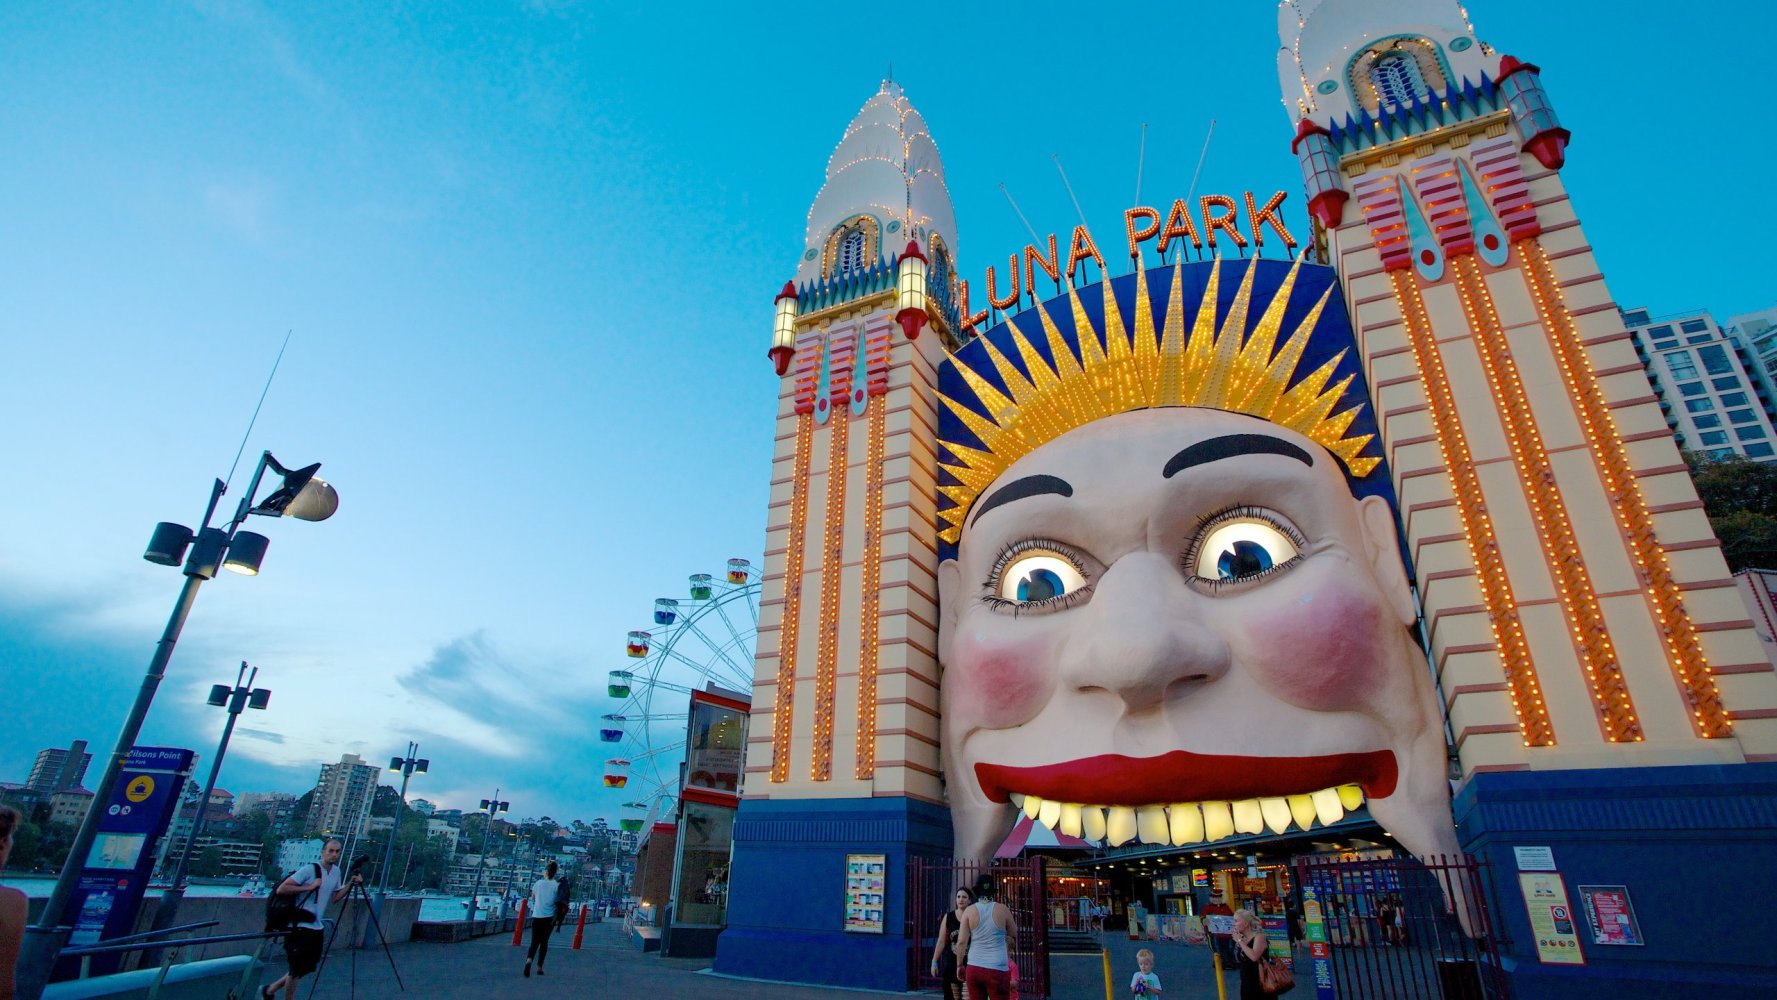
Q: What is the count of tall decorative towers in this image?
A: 2